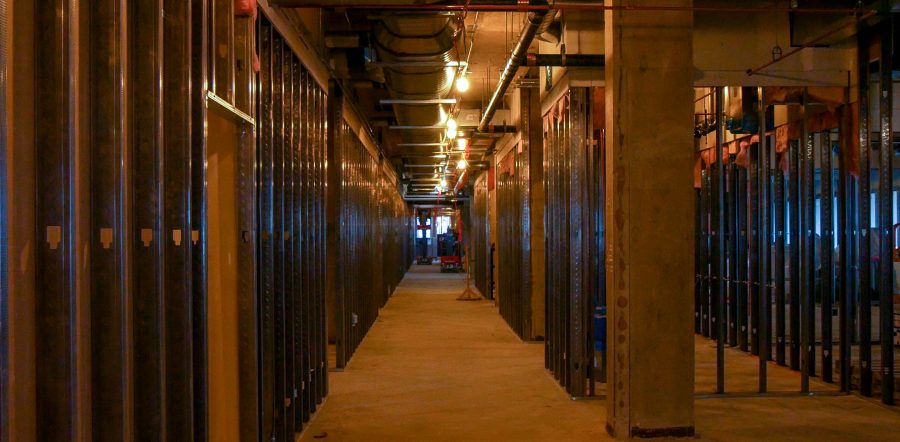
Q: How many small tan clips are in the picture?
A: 5